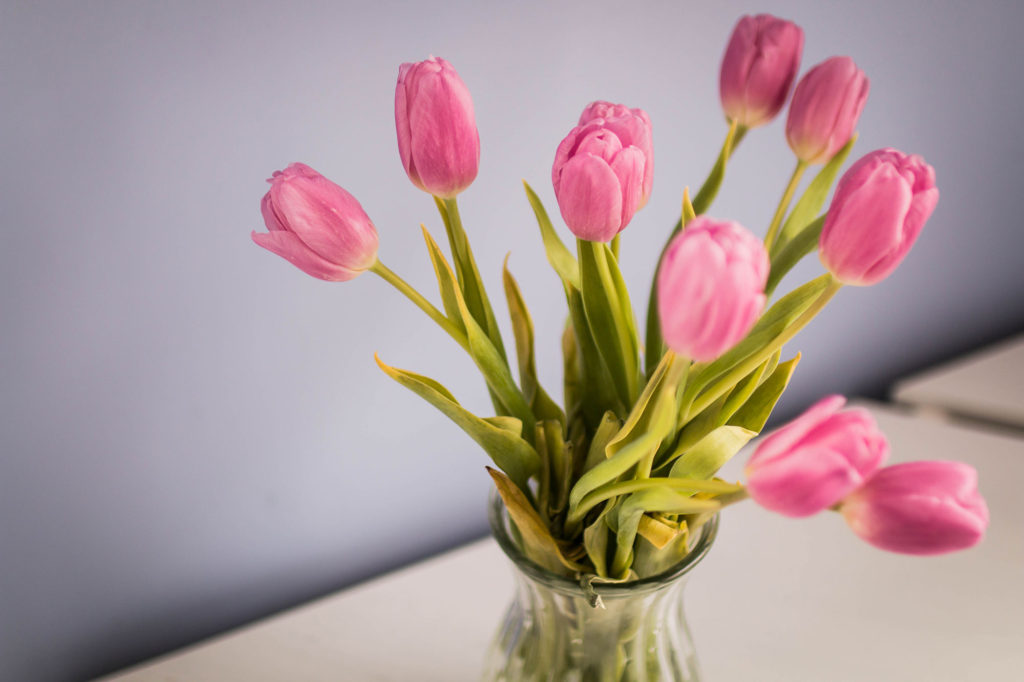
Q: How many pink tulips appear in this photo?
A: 10